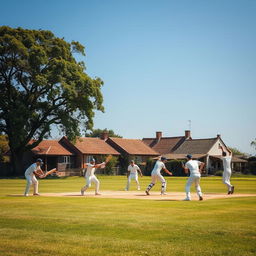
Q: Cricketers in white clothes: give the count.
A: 6